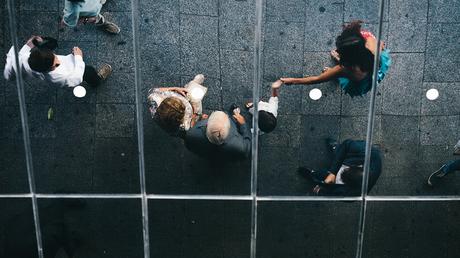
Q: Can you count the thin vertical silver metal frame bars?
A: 4